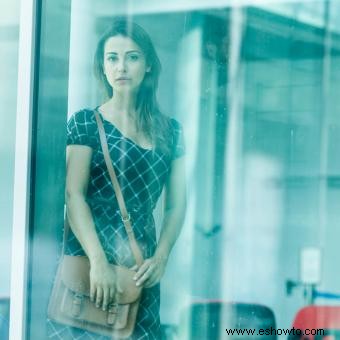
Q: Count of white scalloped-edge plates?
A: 0